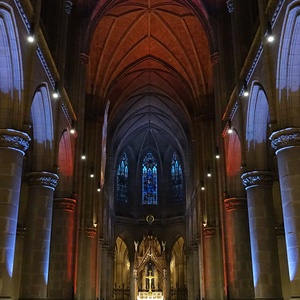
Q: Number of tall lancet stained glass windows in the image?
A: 3